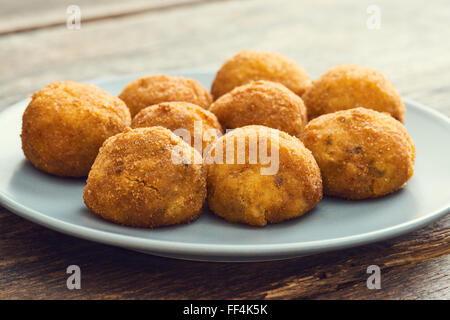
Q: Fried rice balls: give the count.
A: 9